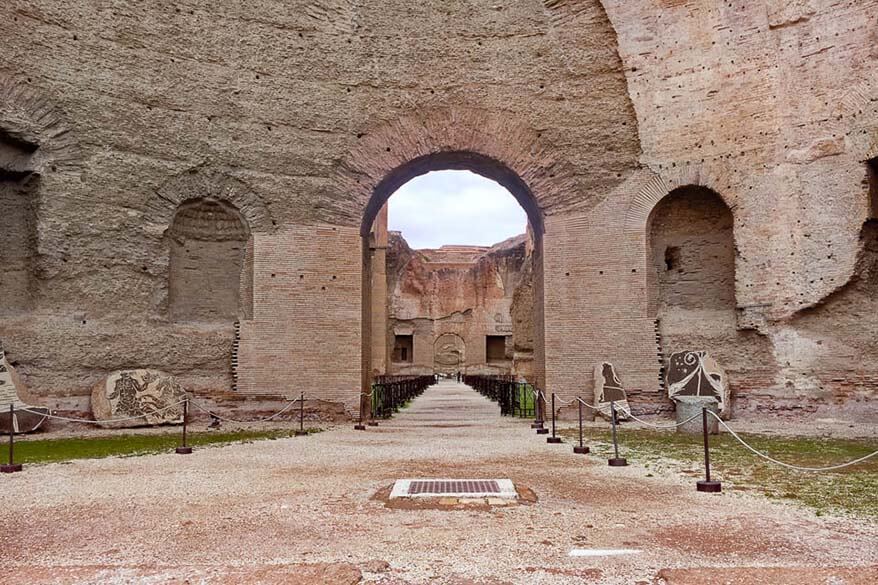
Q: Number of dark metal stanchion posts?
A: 12